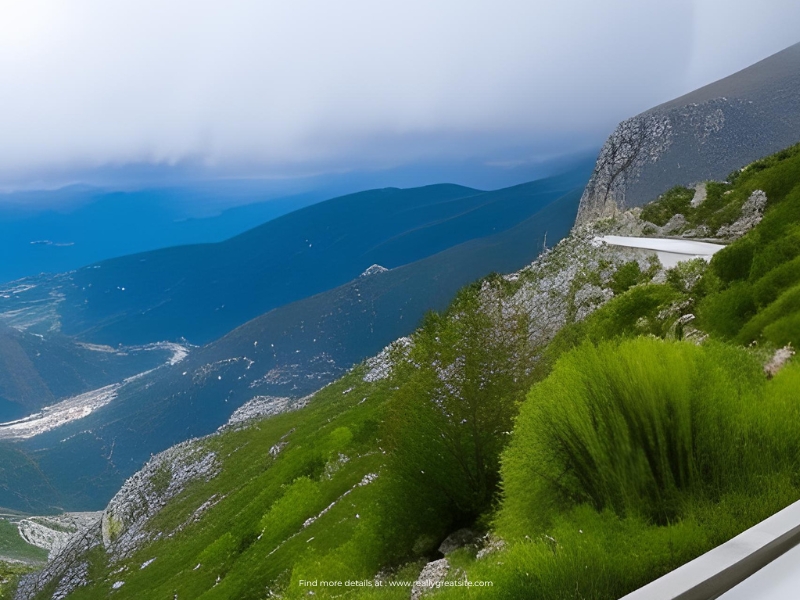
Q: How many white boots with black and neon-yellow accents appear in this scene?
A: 0